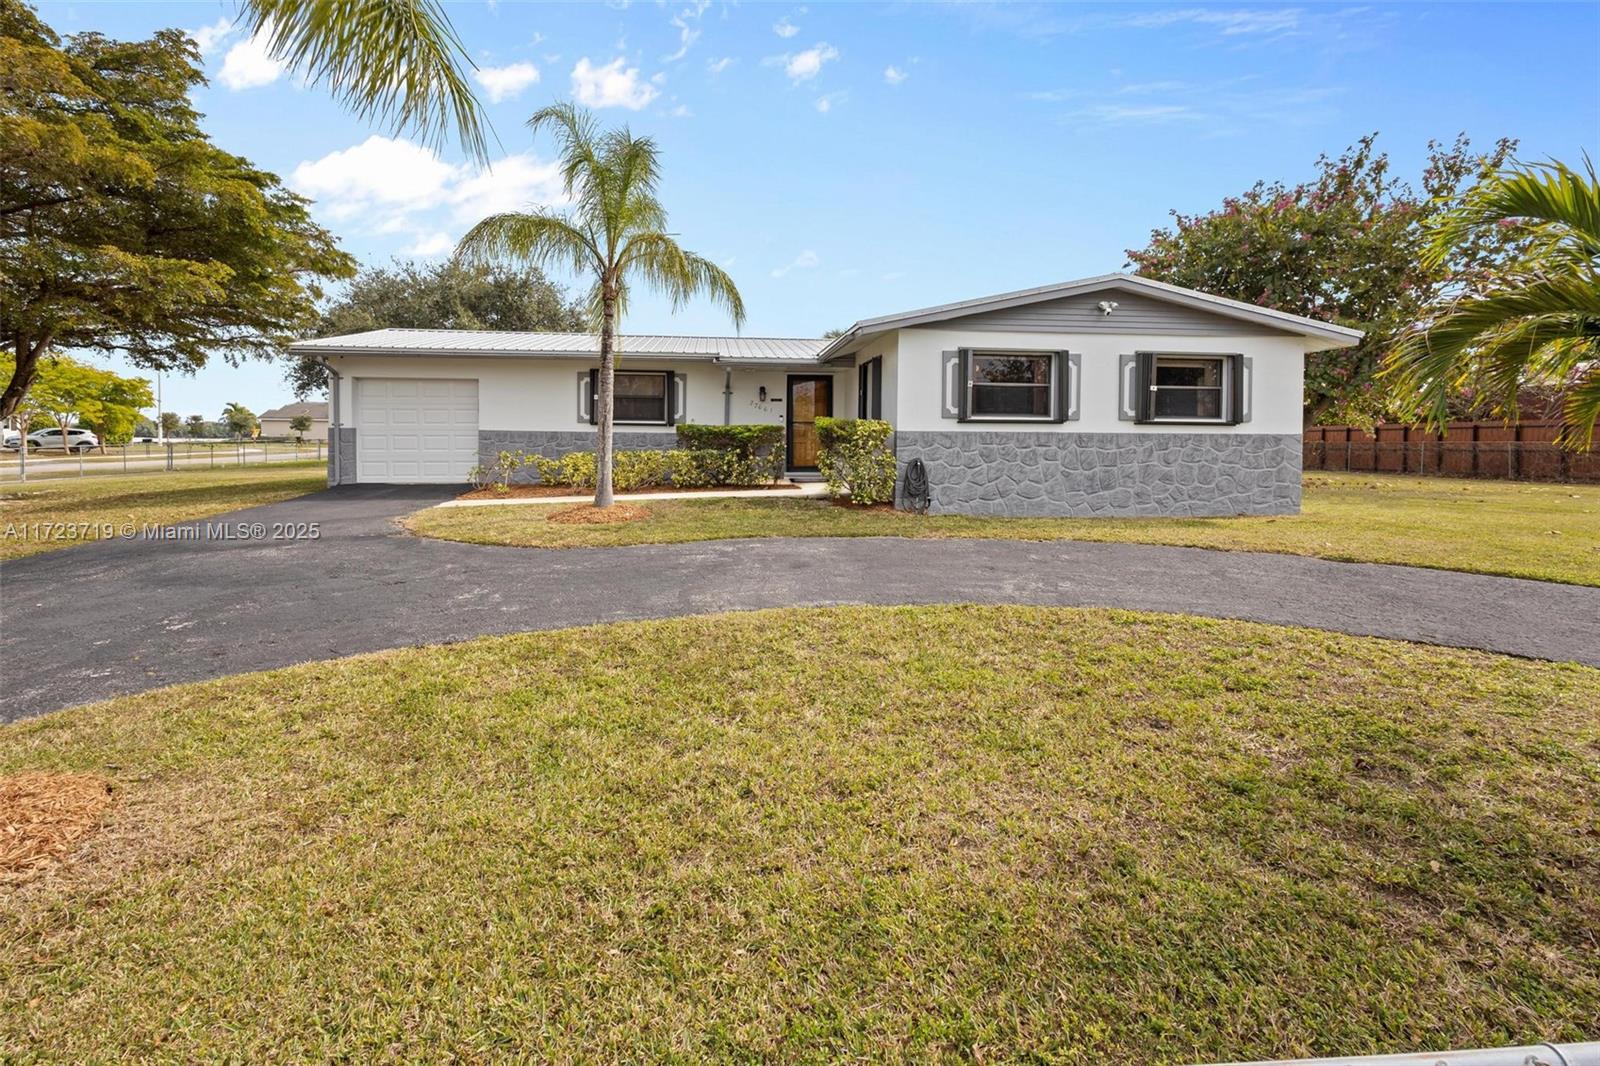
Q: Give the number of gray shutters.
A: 6